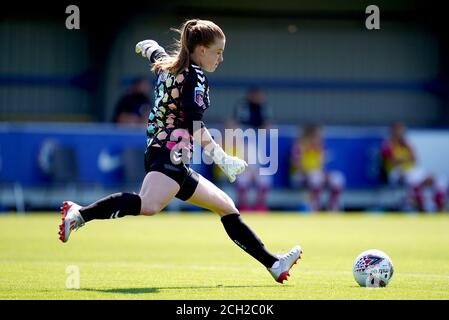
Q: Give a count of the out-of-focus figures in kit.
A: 3